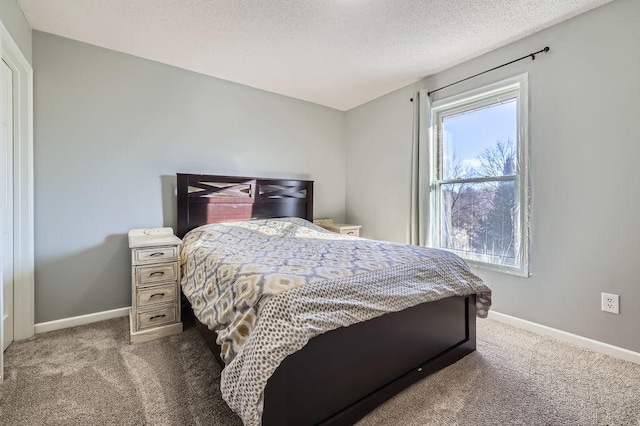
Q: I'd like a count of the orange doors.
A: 0